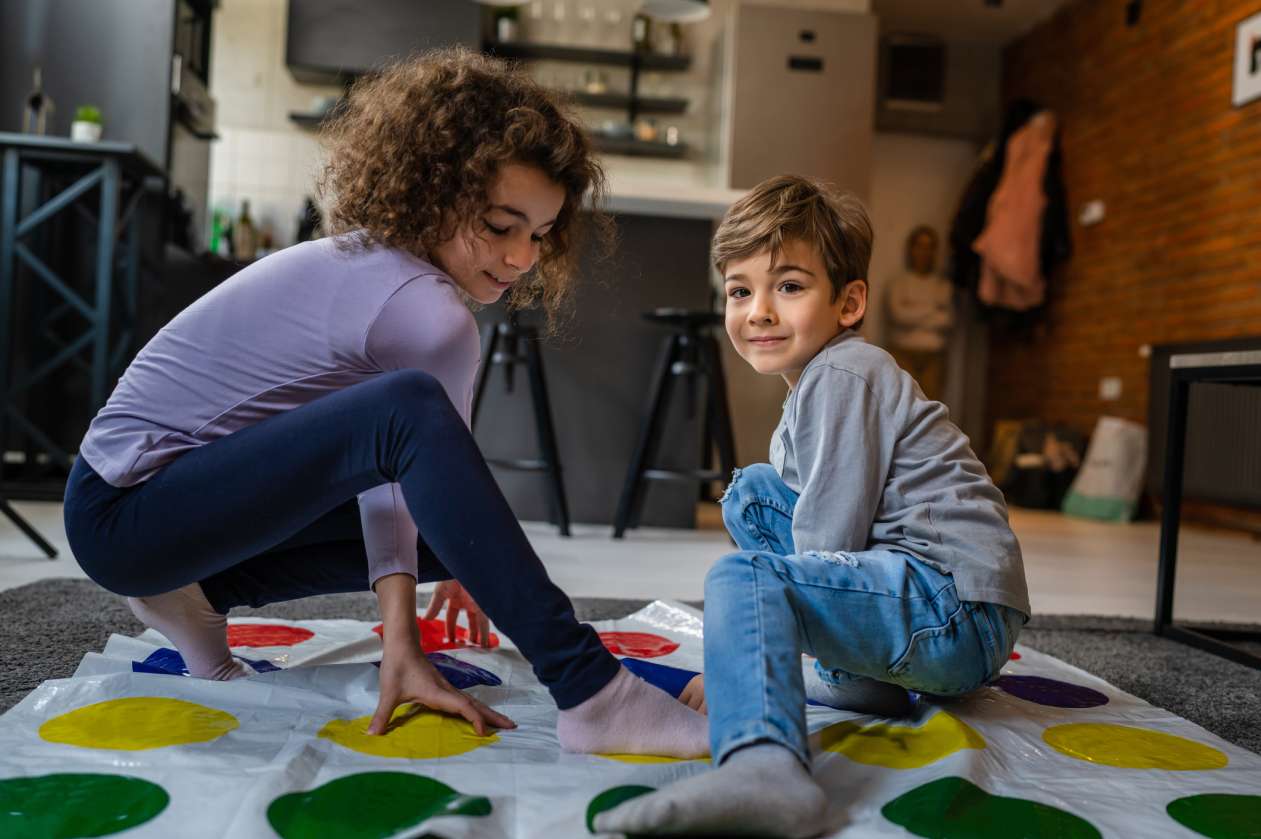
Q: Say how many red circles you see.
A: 4